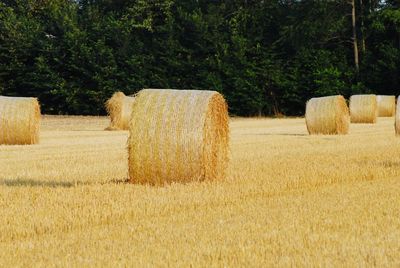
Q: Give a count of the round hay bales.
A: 7